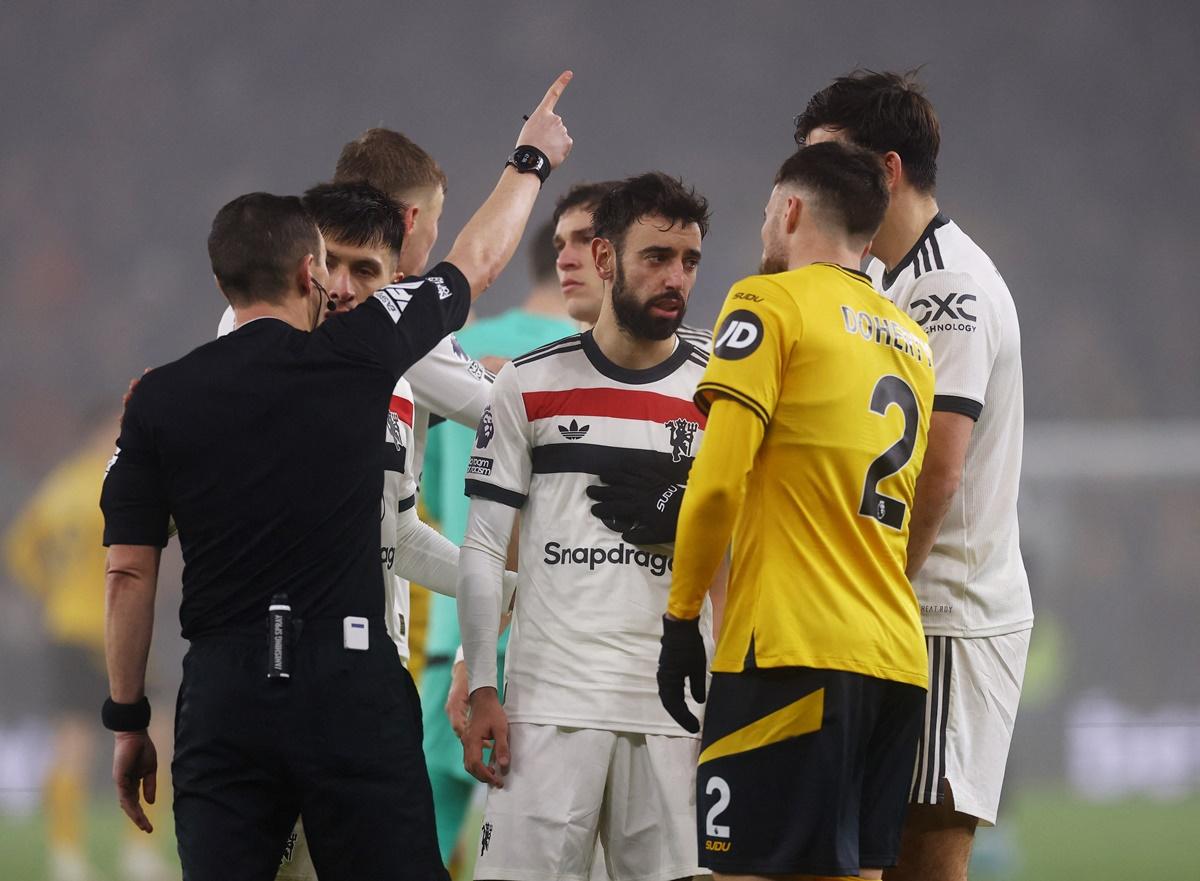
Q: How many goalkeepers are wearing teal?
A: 1